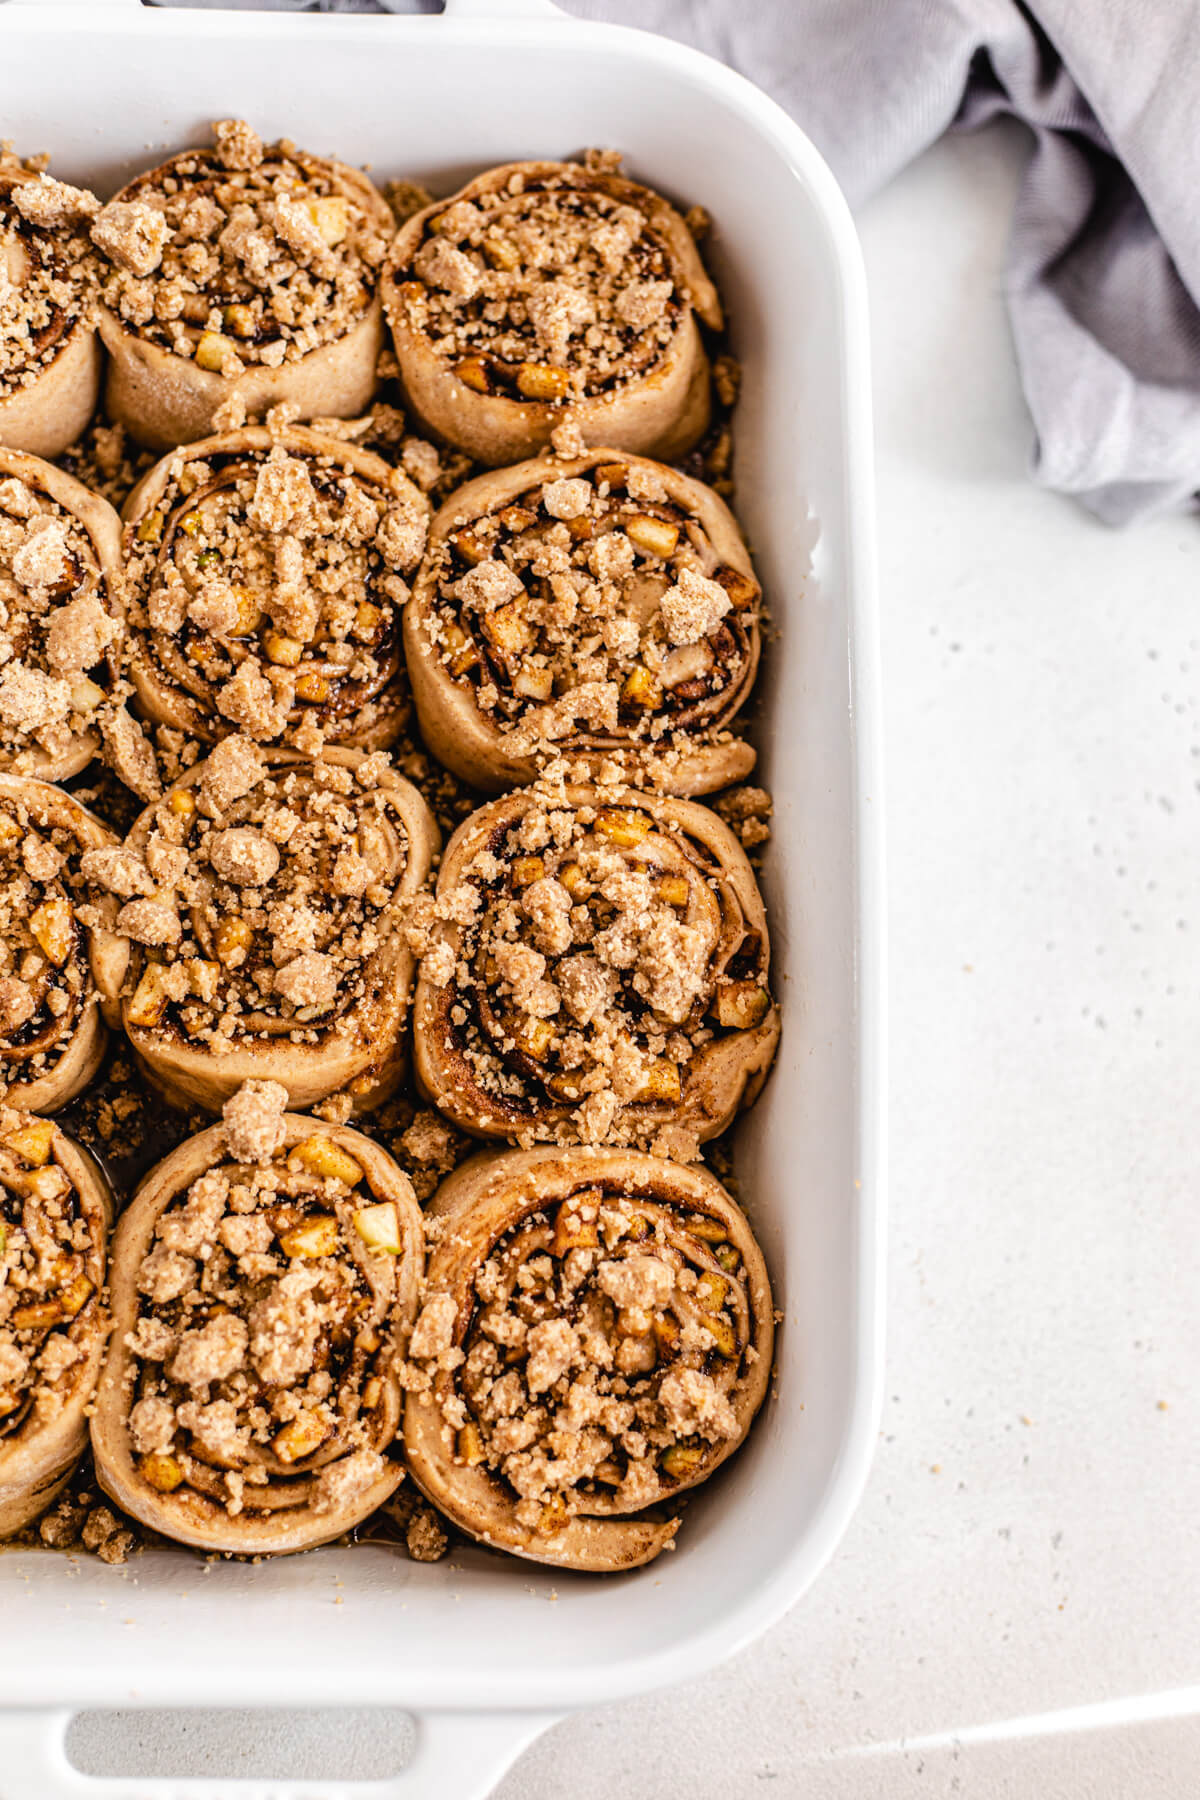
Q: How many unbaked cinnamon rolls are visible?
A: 12